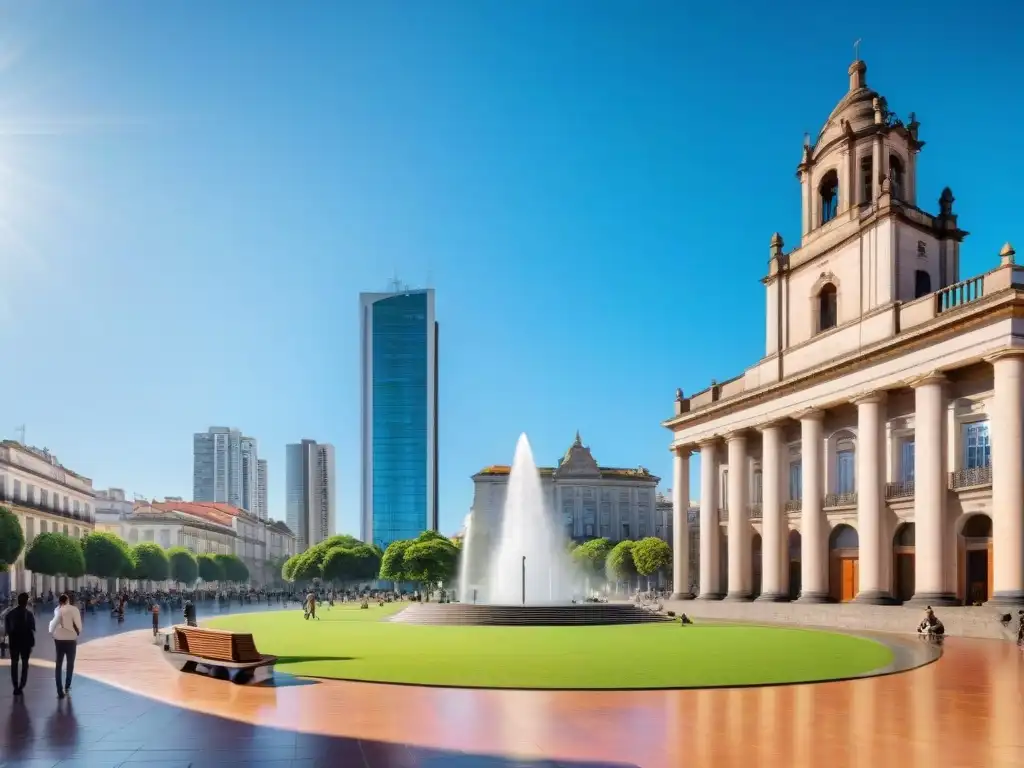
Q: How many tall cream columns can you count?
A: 8